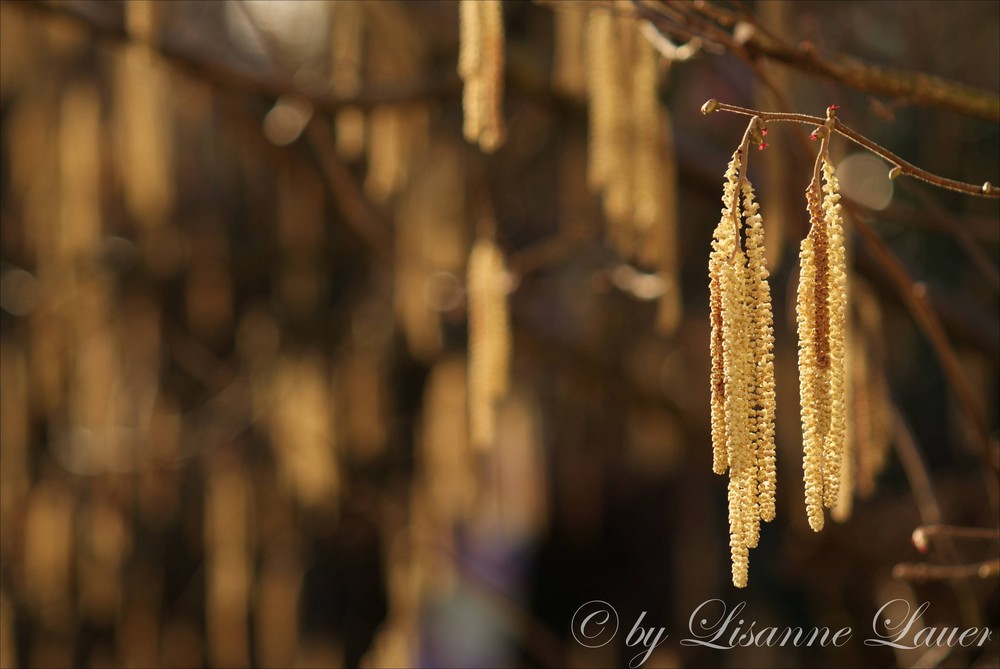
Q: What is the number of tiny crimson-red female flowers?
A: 4